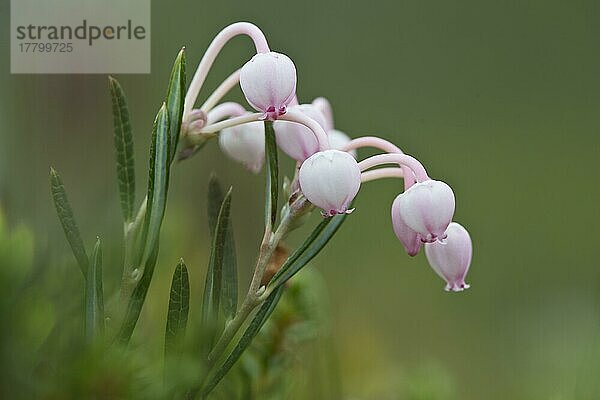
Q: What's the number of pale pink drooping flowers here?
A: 8